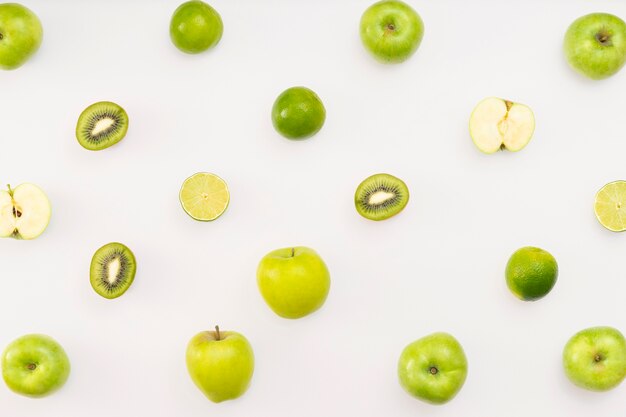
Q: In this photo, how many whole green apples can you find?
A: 8